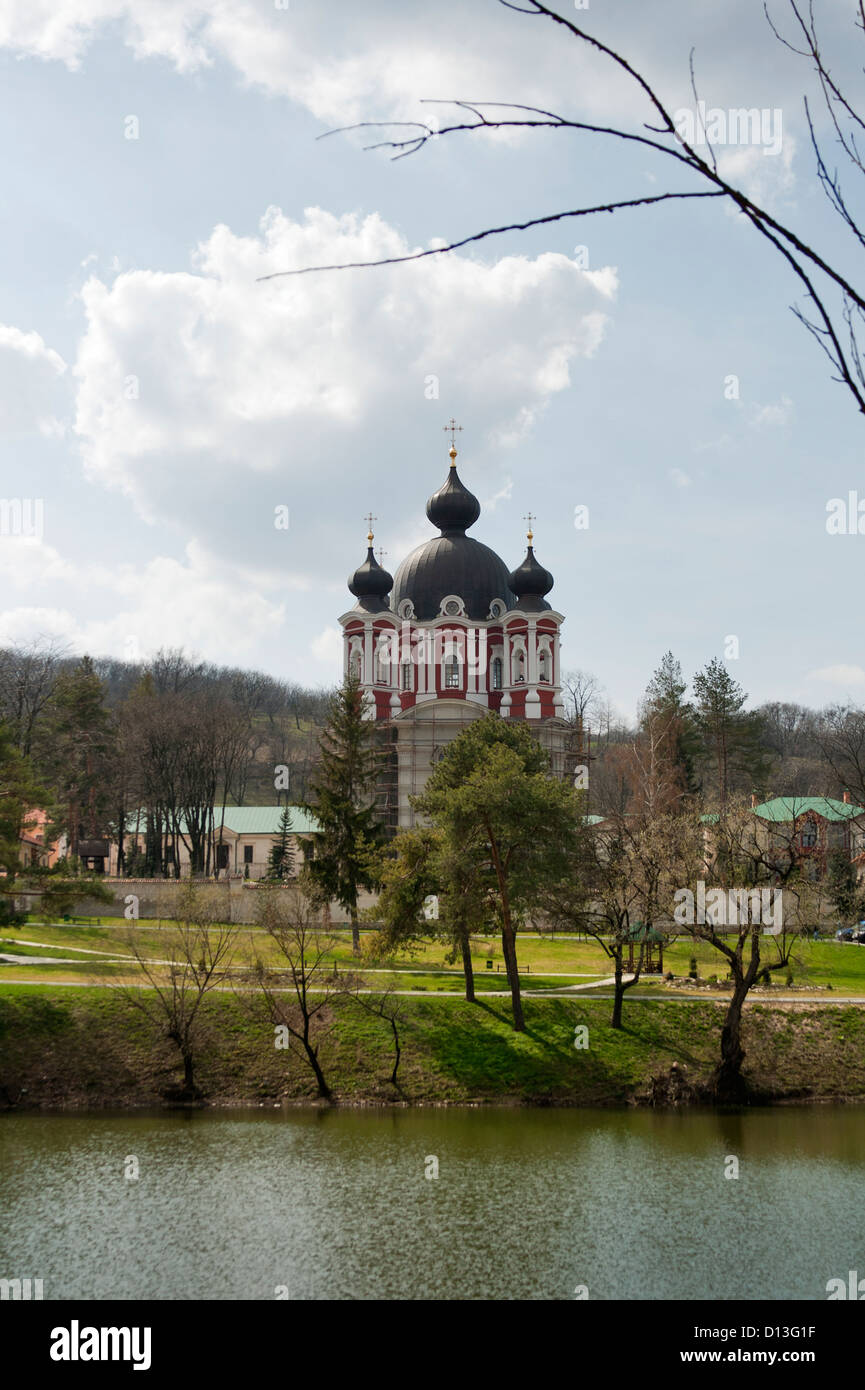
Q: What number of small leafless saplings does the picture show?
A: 3